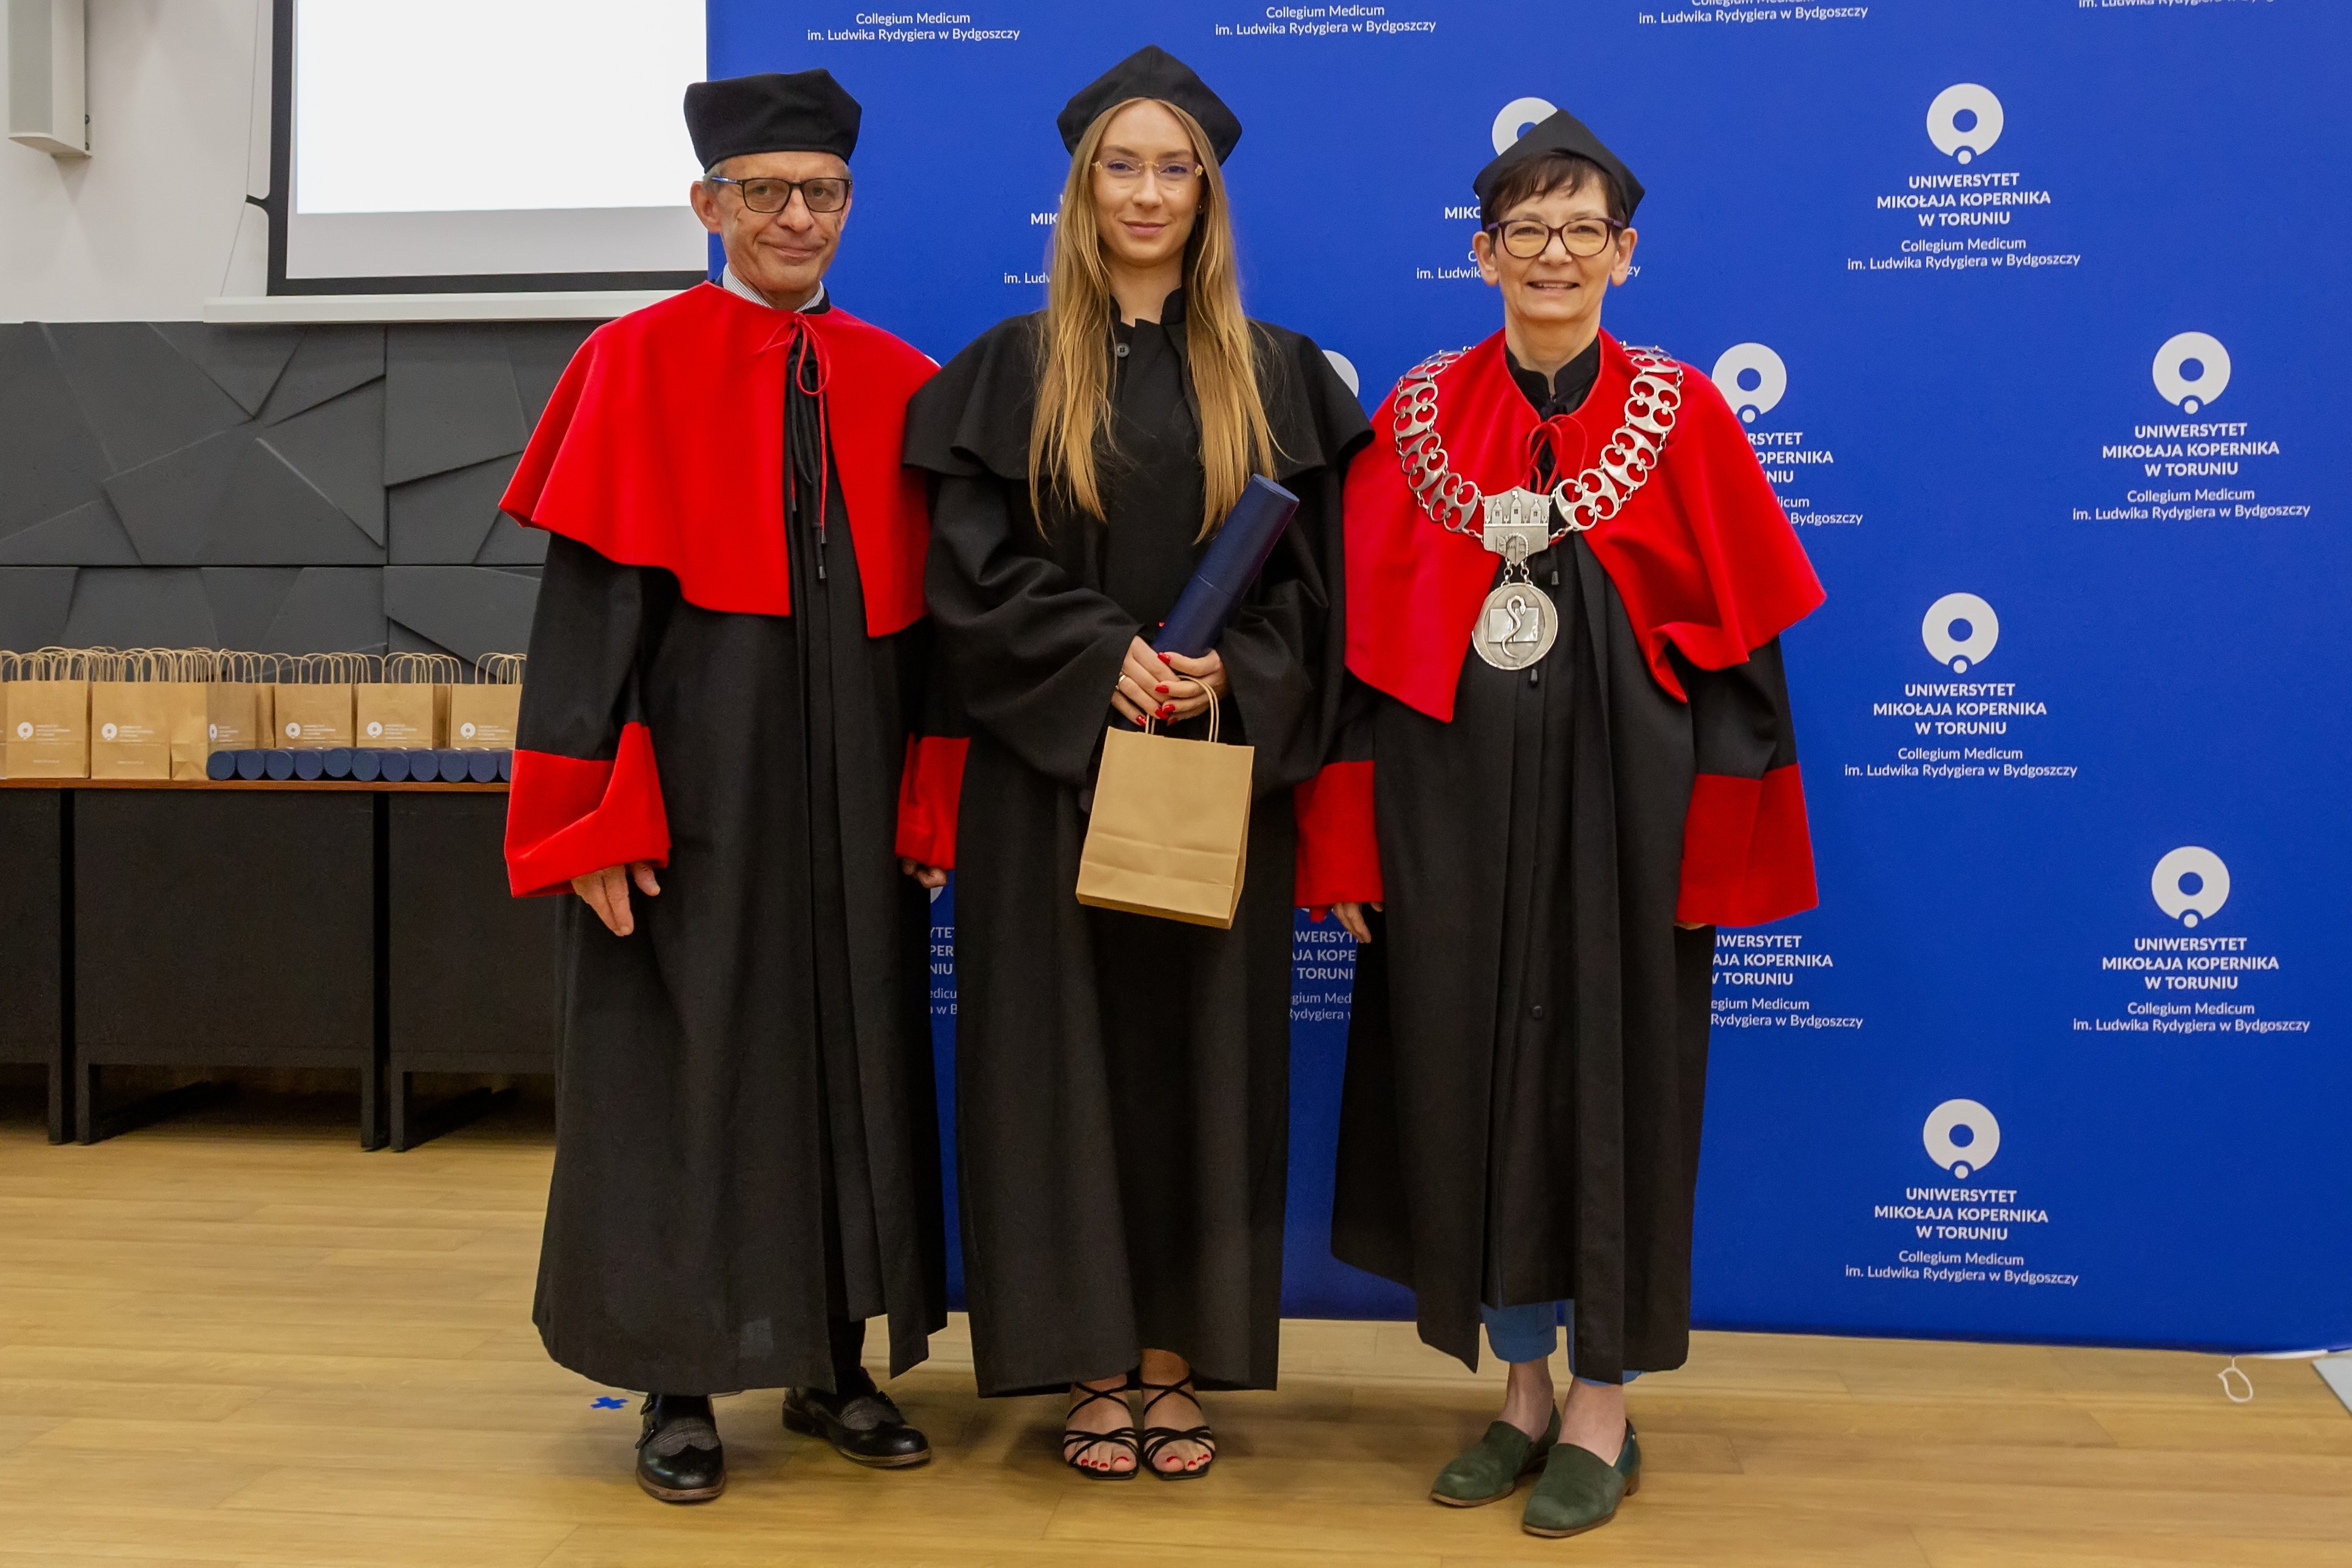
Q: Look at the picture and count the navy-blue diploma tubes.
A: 12